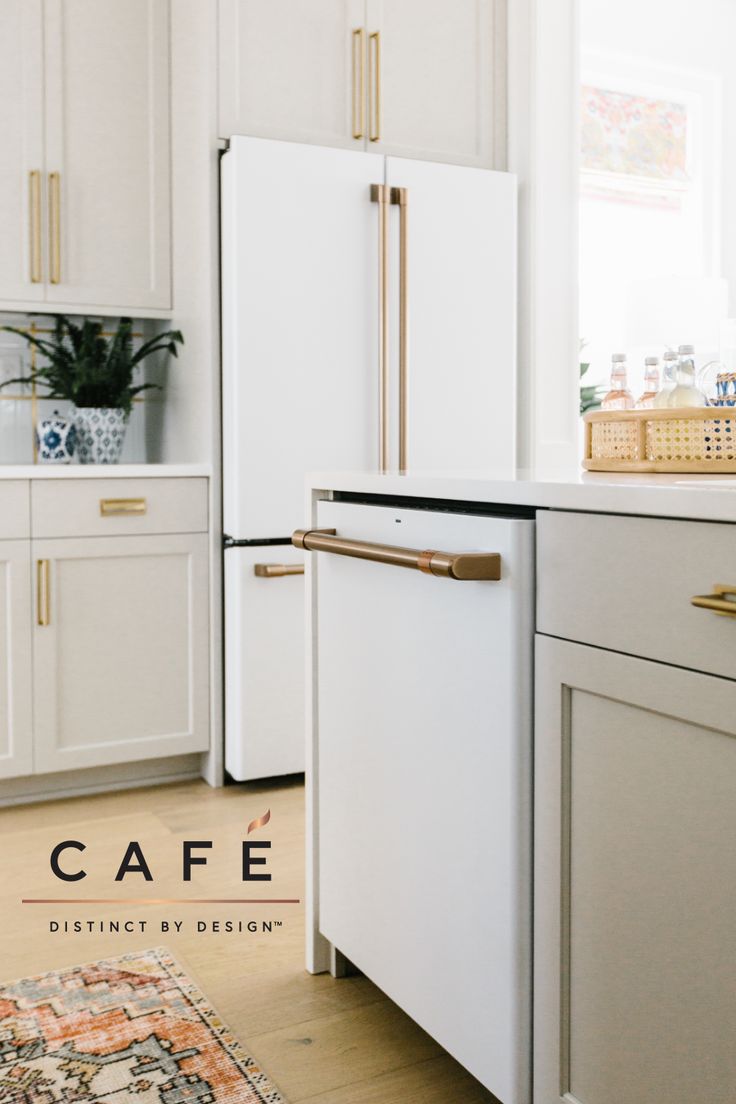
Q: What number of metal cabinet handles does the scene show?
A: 7